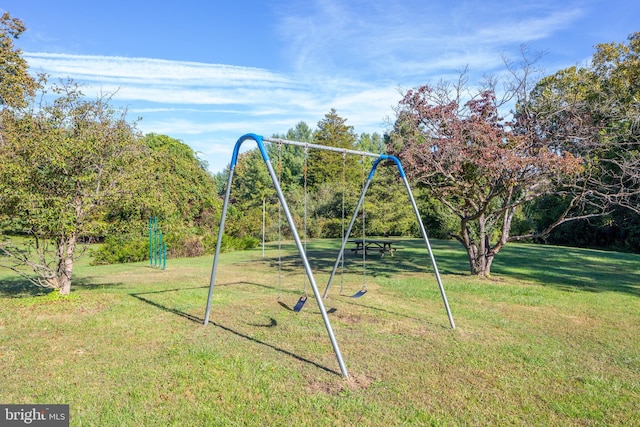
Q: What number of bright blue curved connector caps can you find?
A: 2